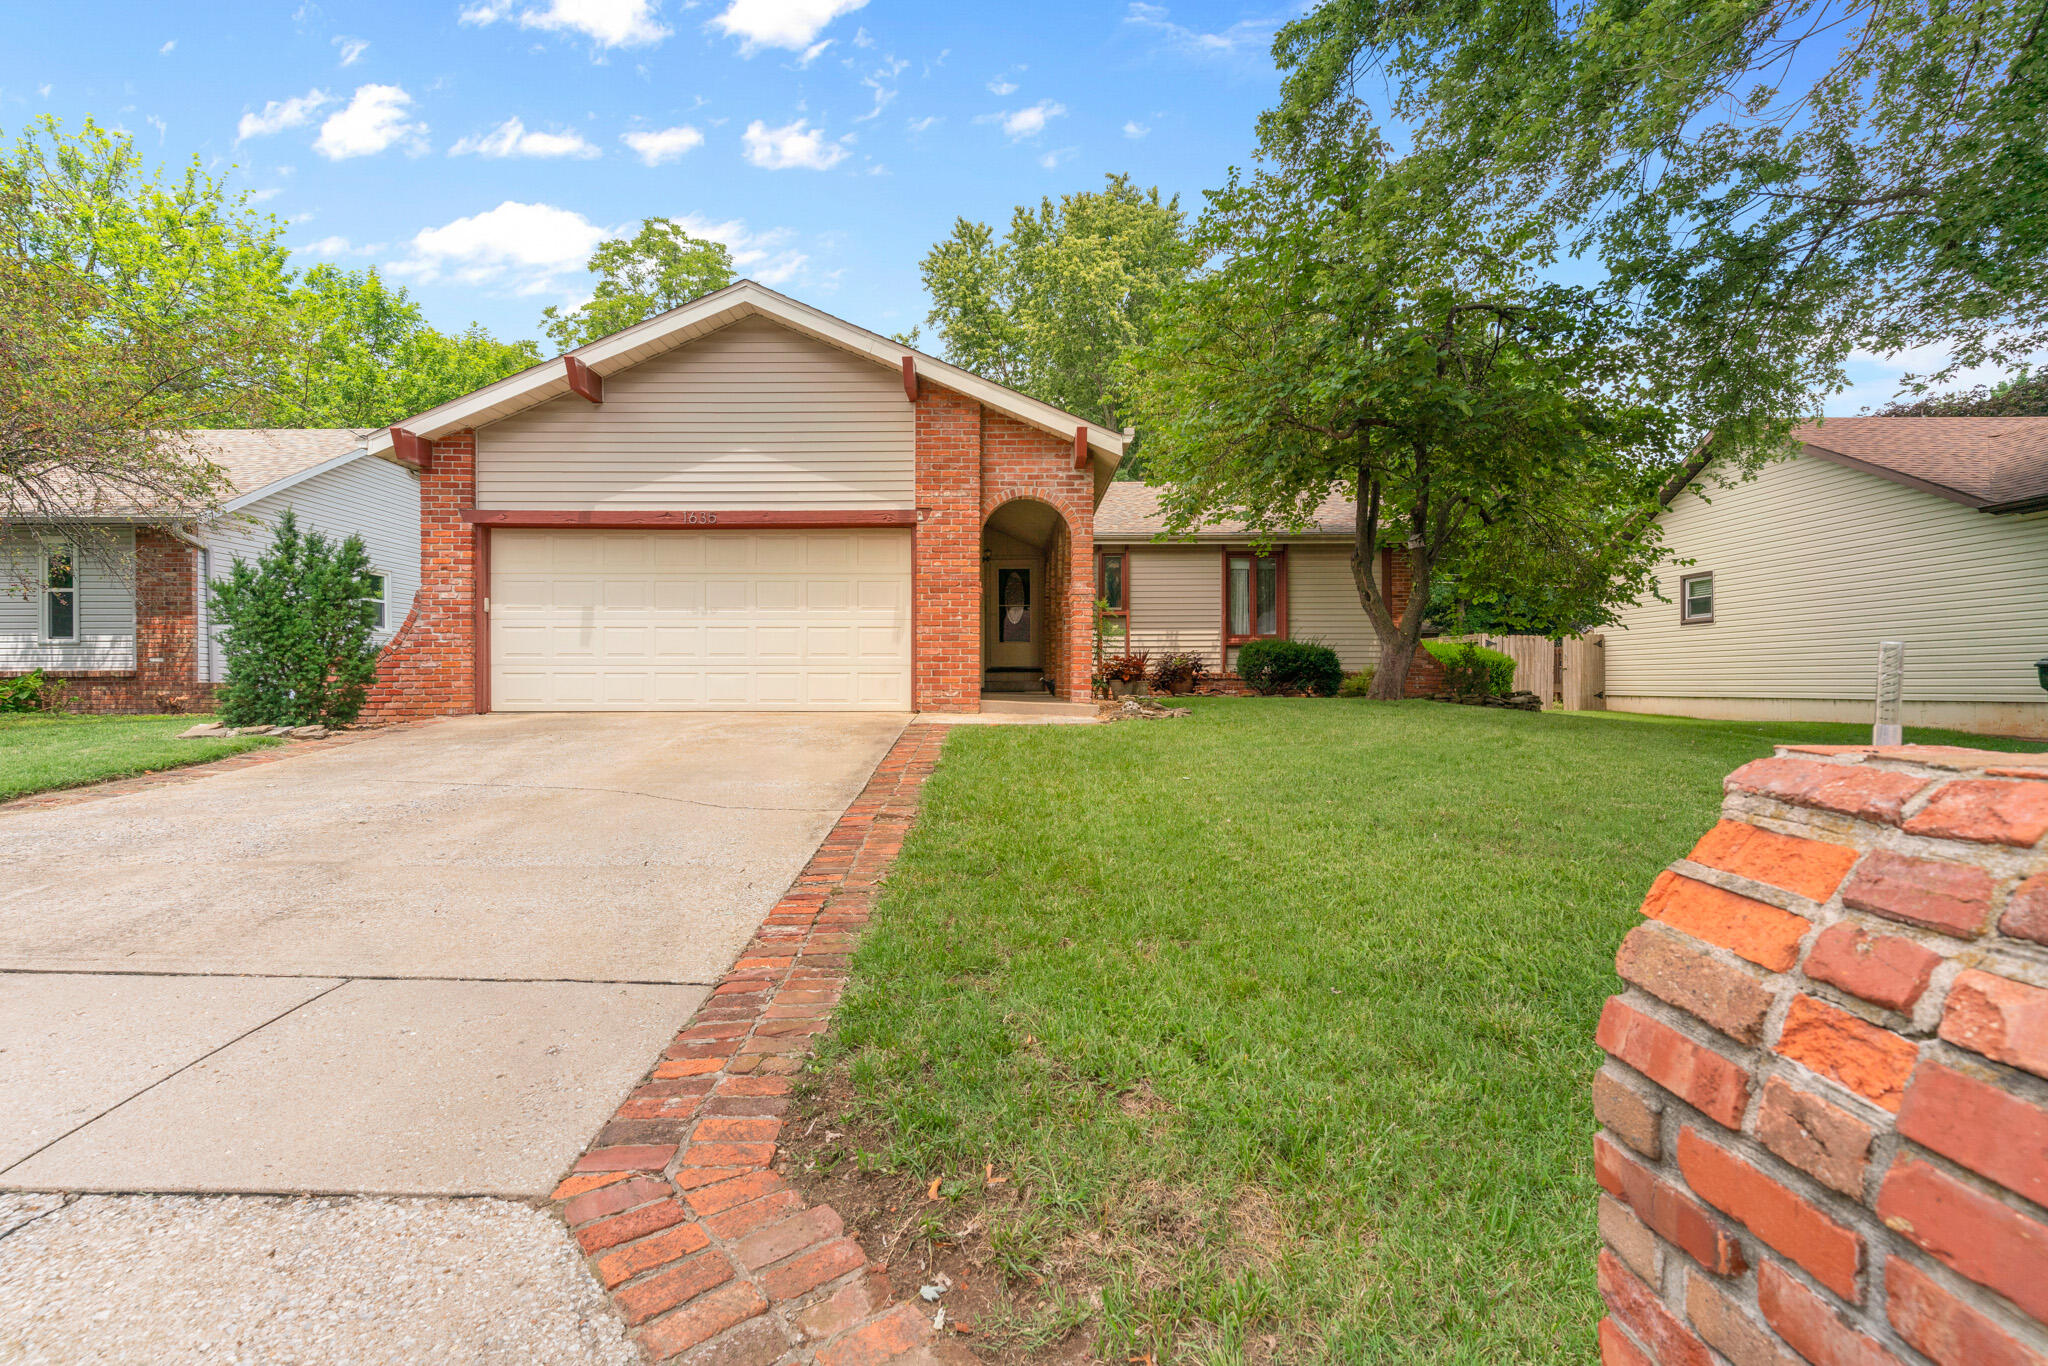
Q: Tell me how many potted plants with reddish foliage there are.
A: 2